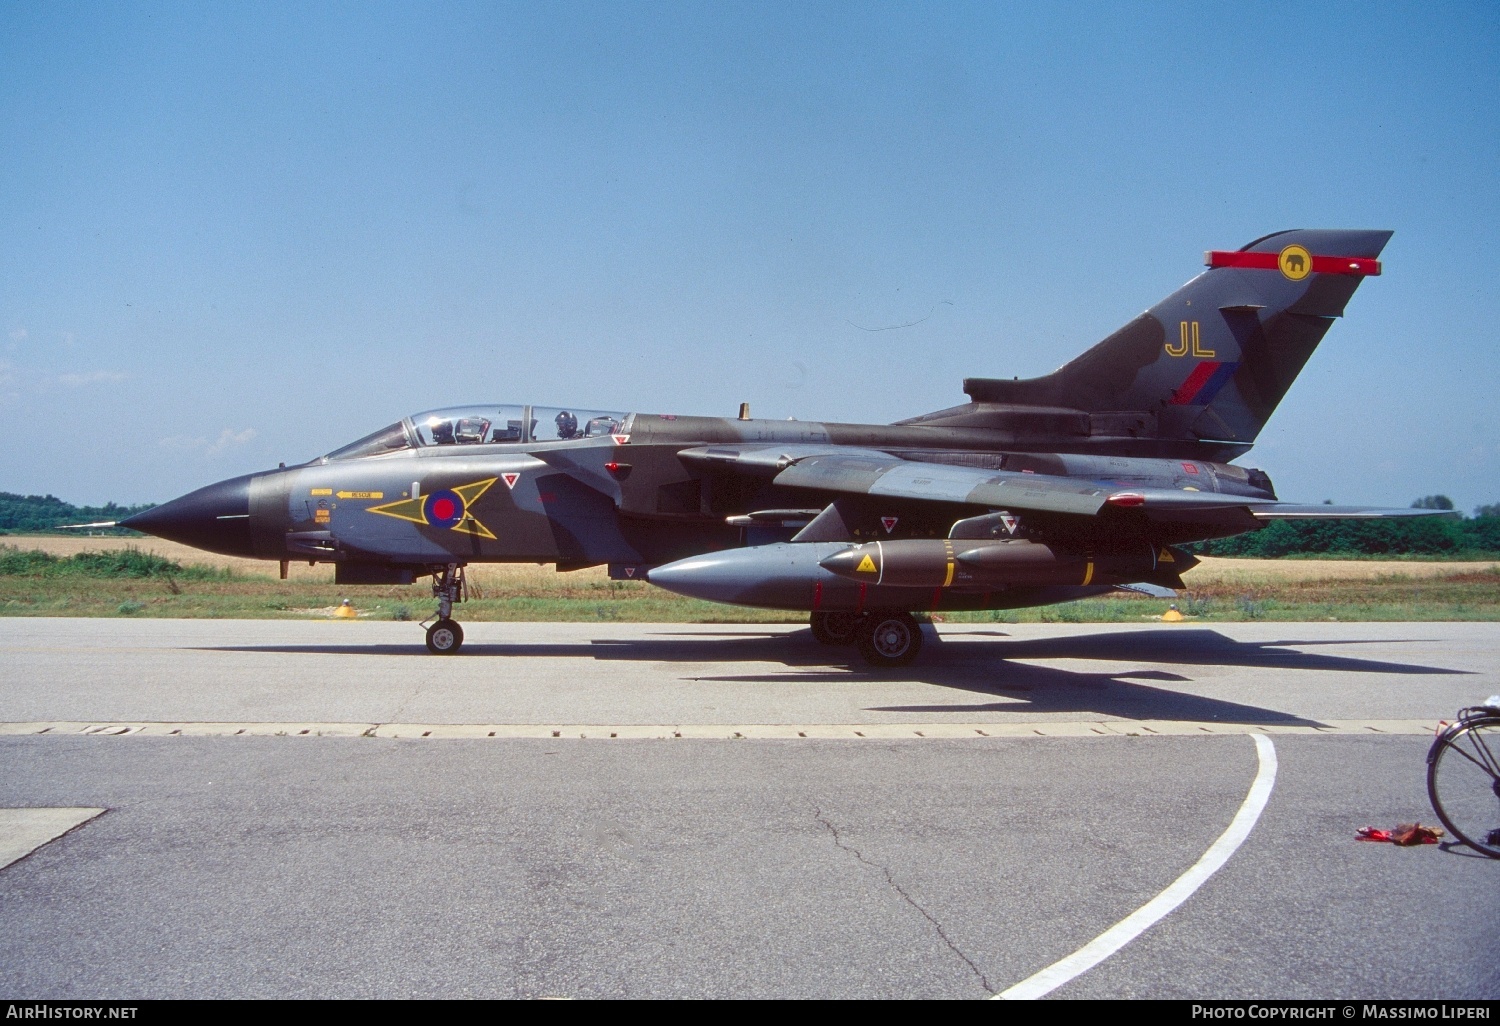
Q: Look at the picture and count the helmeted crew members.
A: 2